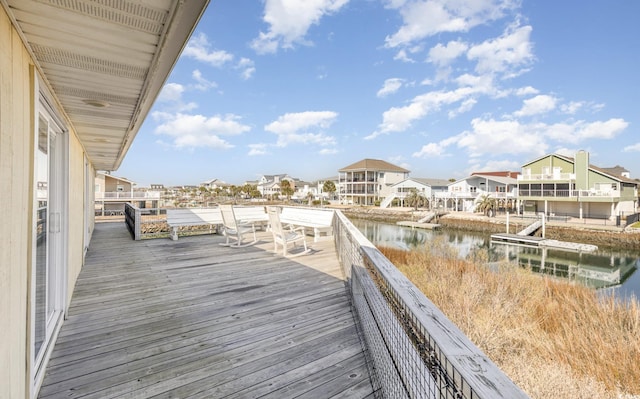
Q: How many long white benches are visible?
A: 2